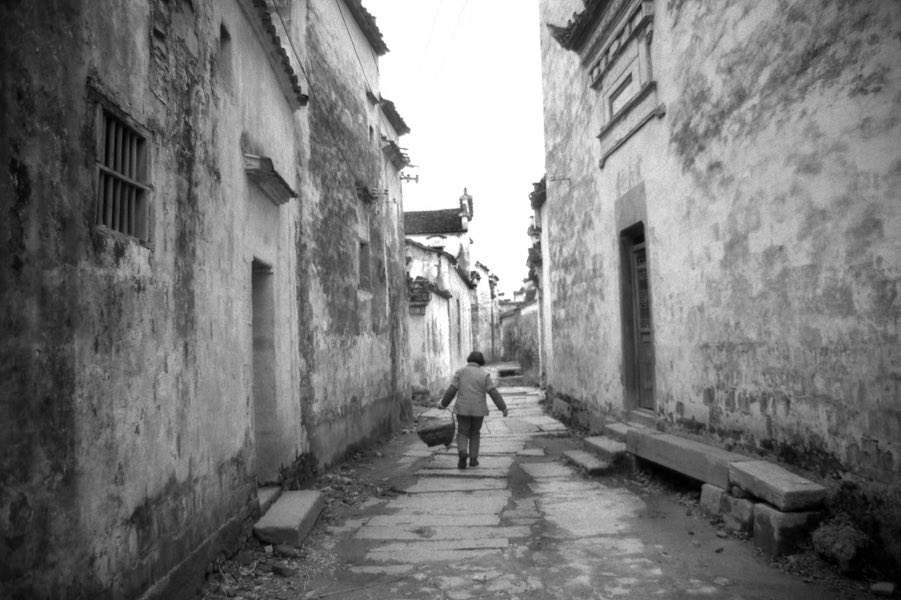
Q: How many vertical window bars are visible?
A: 5